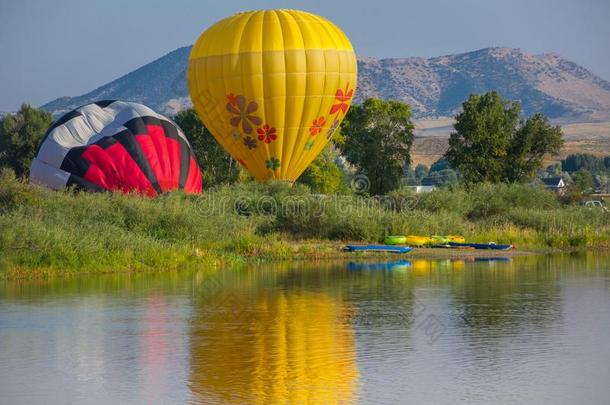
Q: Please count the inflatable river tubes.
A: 4